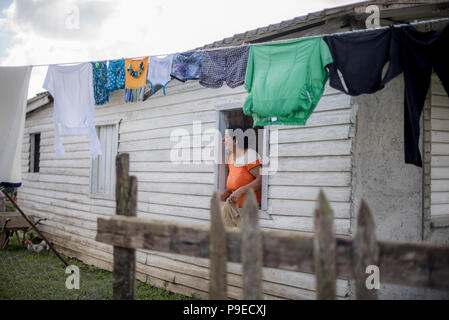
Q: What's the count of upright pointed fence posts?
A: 4